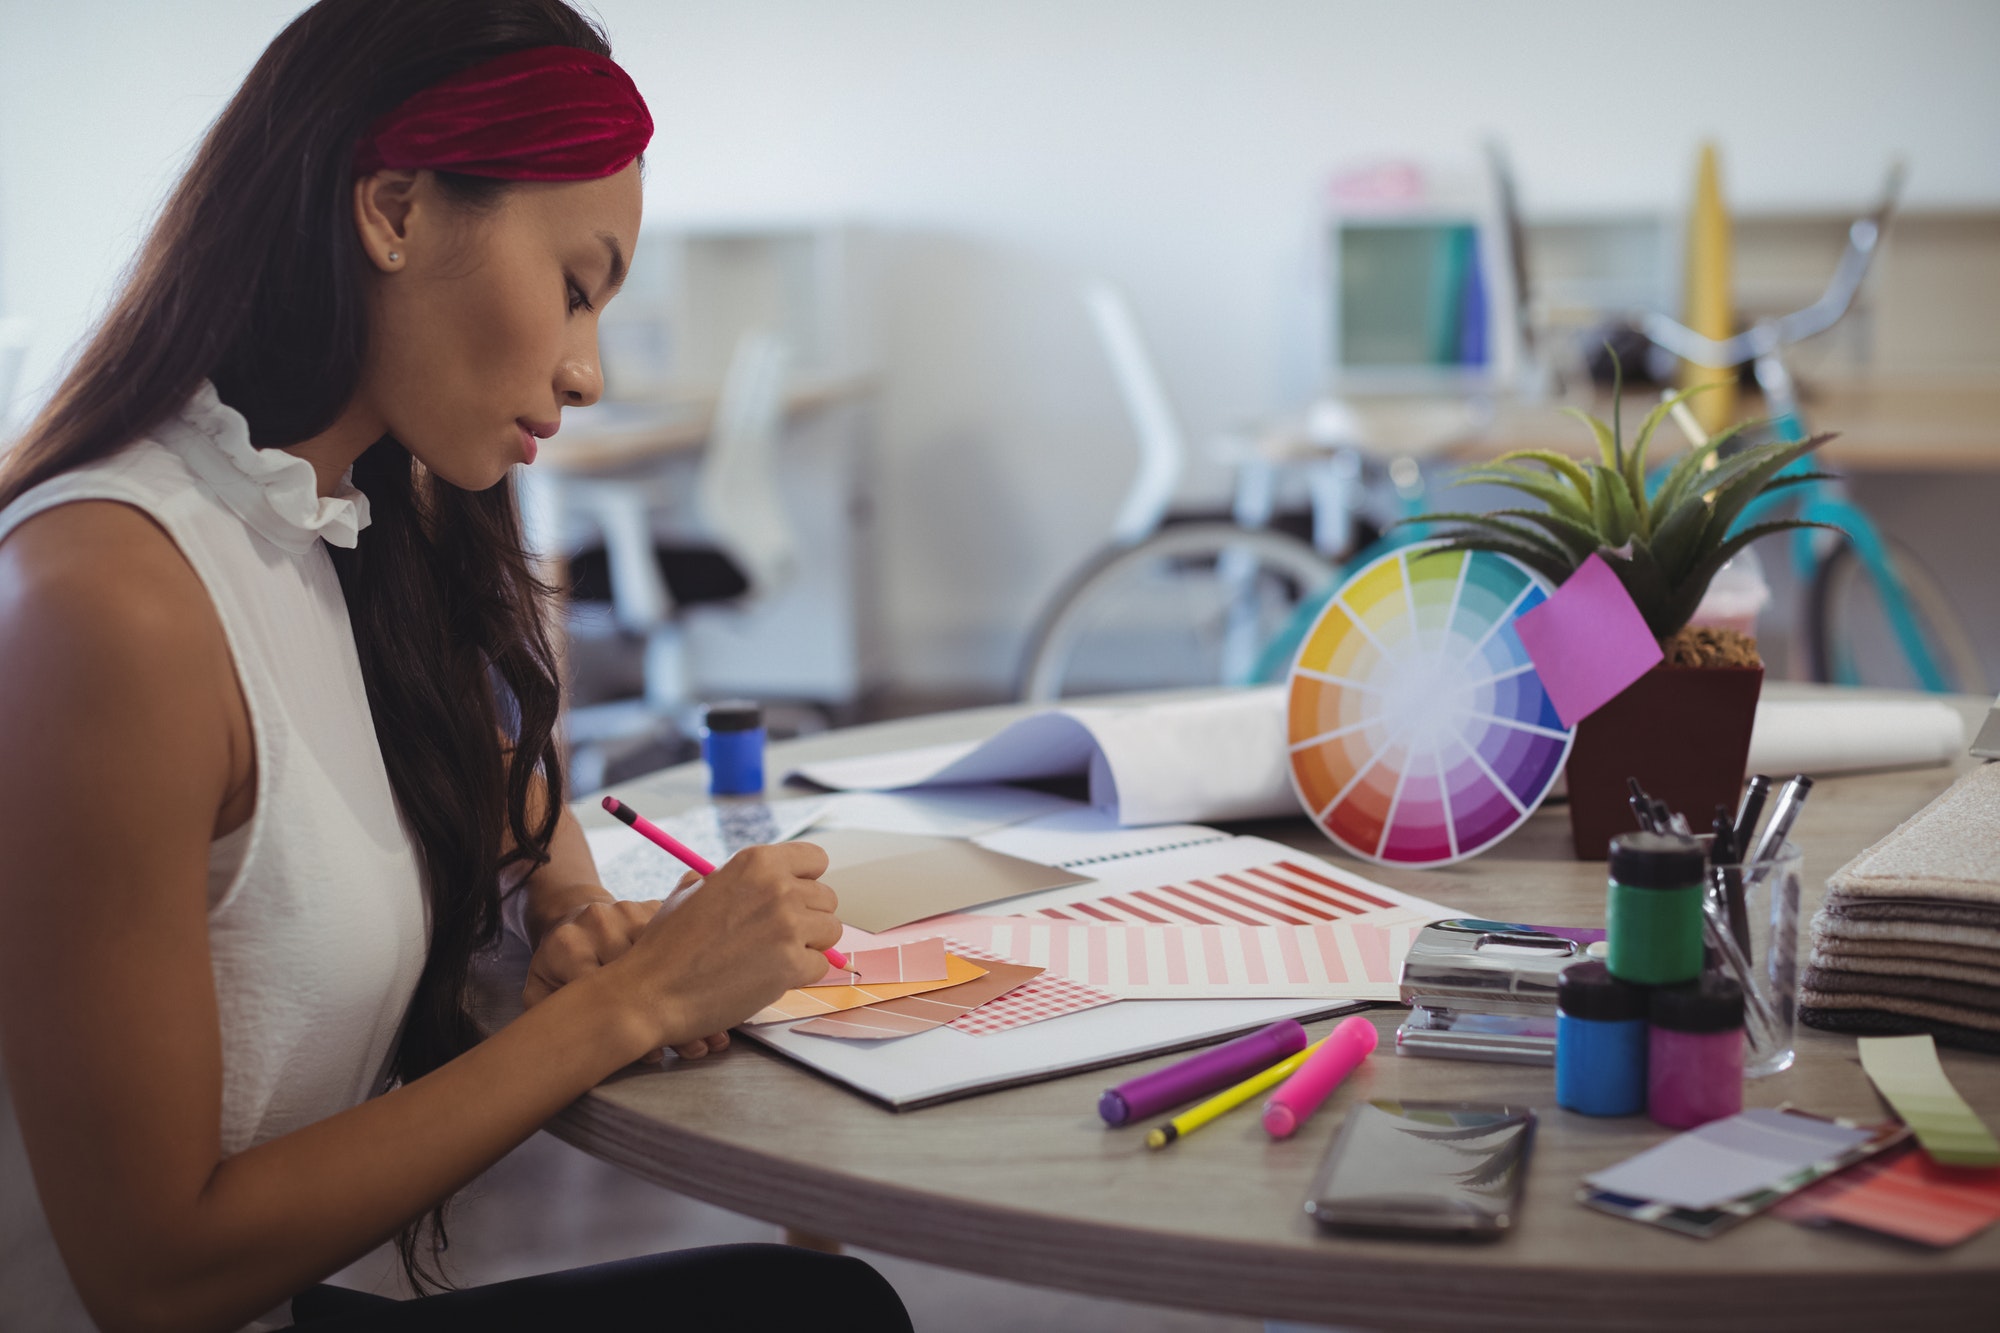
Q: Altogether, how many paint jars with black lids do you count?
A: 4